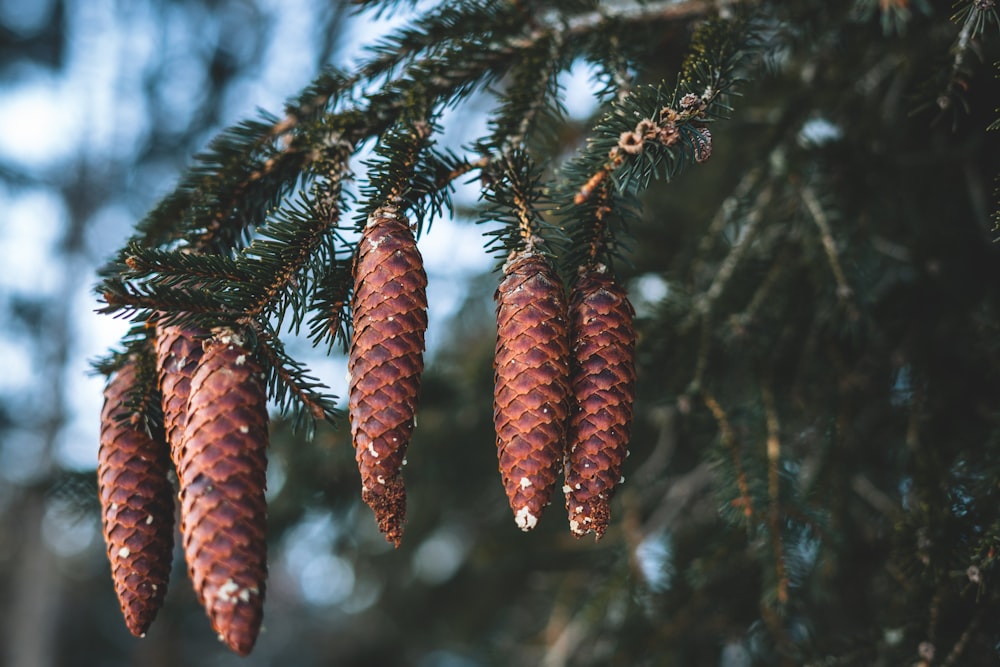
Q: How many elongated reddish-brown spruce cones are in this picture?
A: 6